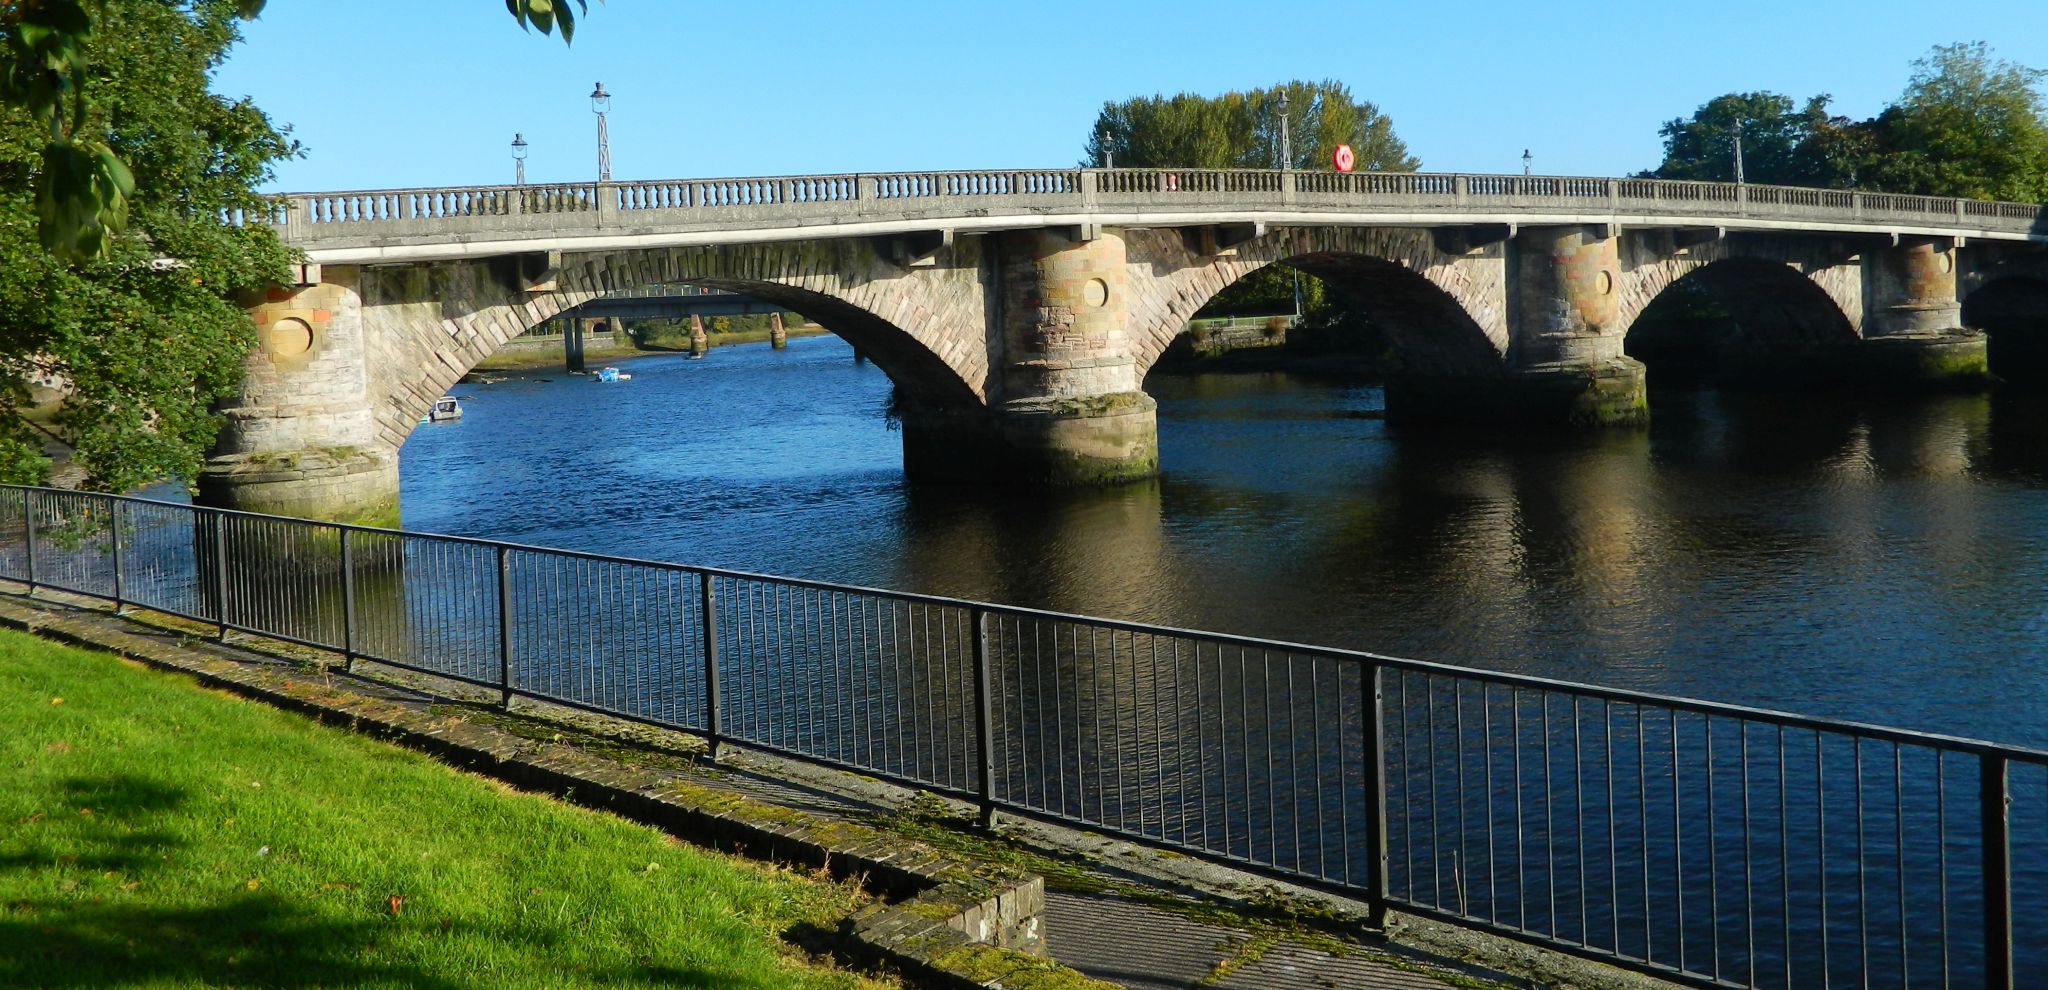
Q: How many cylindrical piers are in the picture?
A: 4